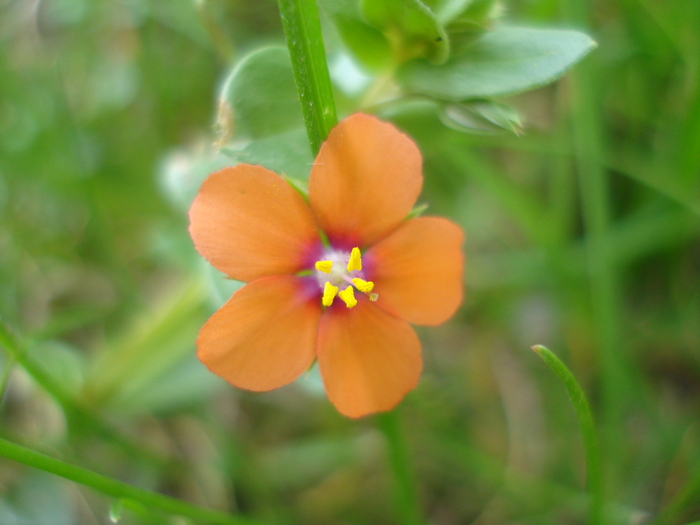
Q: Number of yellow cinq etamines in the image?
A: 5